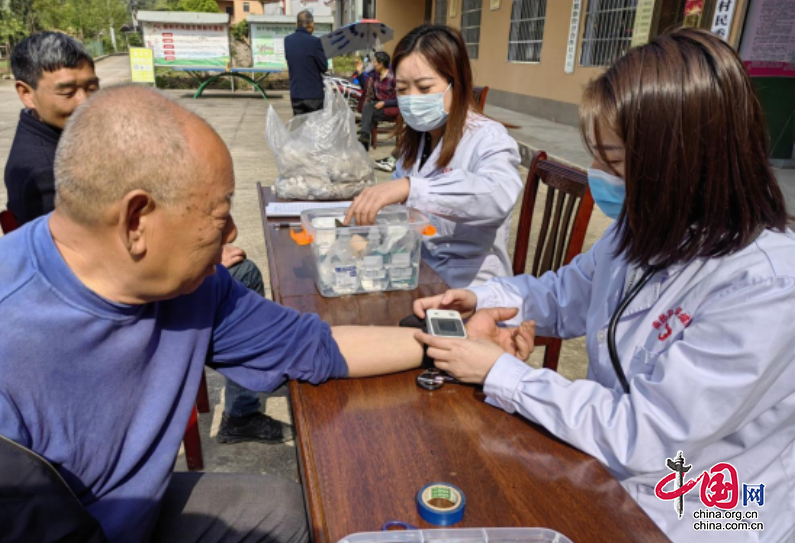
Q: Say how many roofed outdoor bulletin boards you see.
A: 2